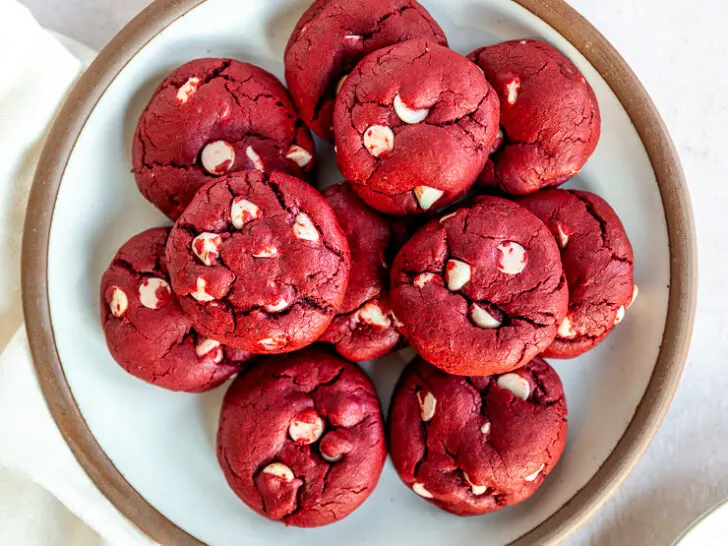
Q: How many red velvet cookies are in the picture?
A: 11